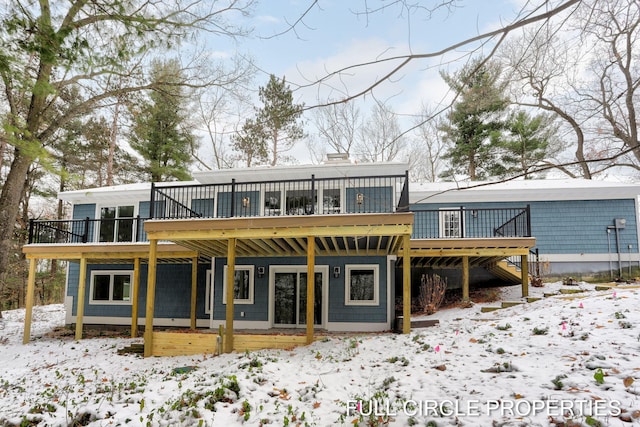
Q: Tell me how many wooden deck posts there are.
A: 10